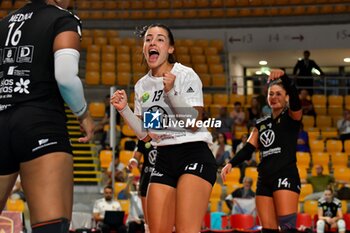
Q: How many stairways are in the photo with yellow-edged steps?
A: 1